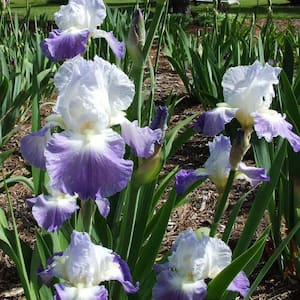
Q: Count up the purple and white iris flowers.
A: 7